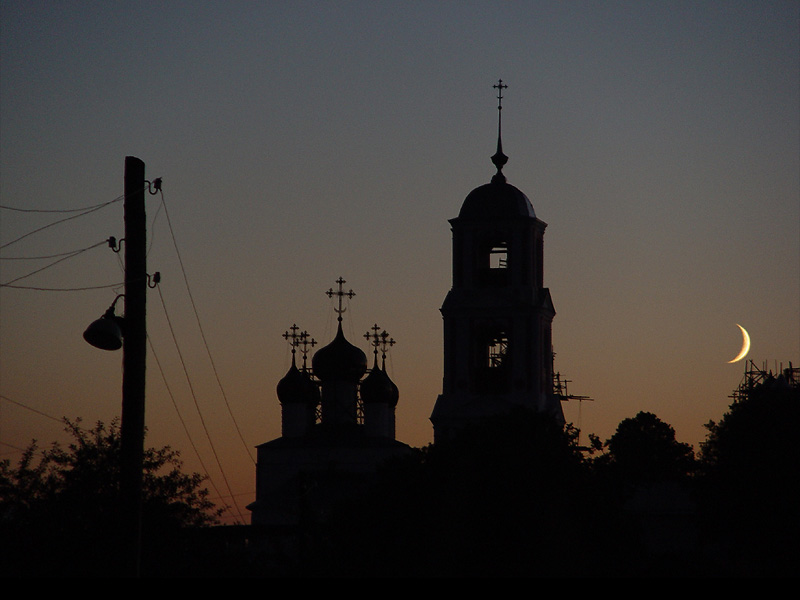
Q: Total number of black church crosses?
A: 6